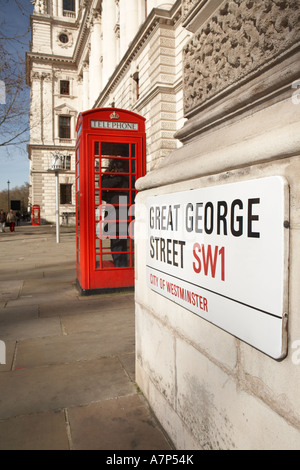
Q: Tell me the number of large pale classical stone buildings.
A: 1